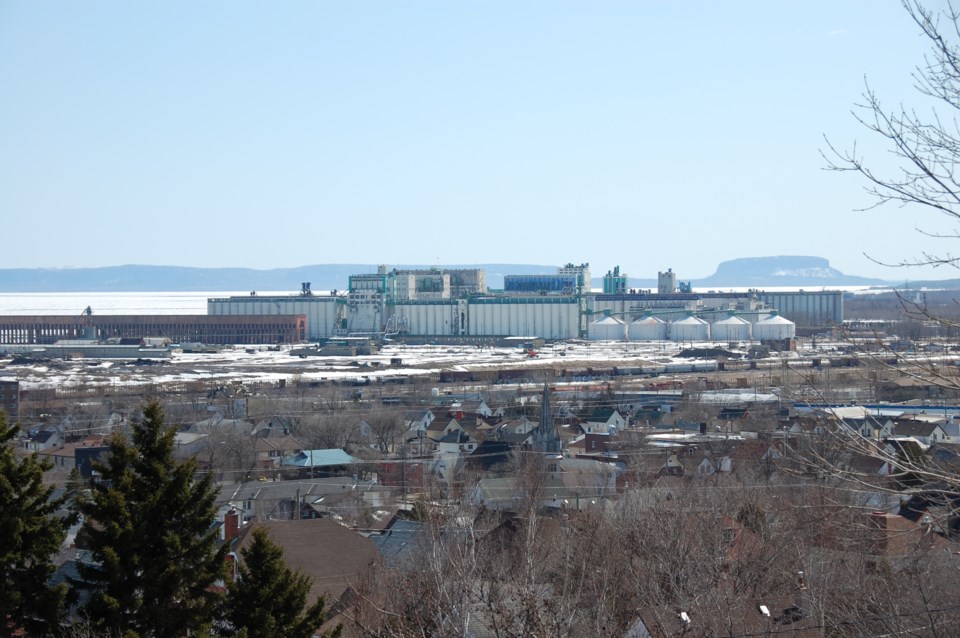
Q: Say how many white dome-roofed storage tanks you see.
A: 5